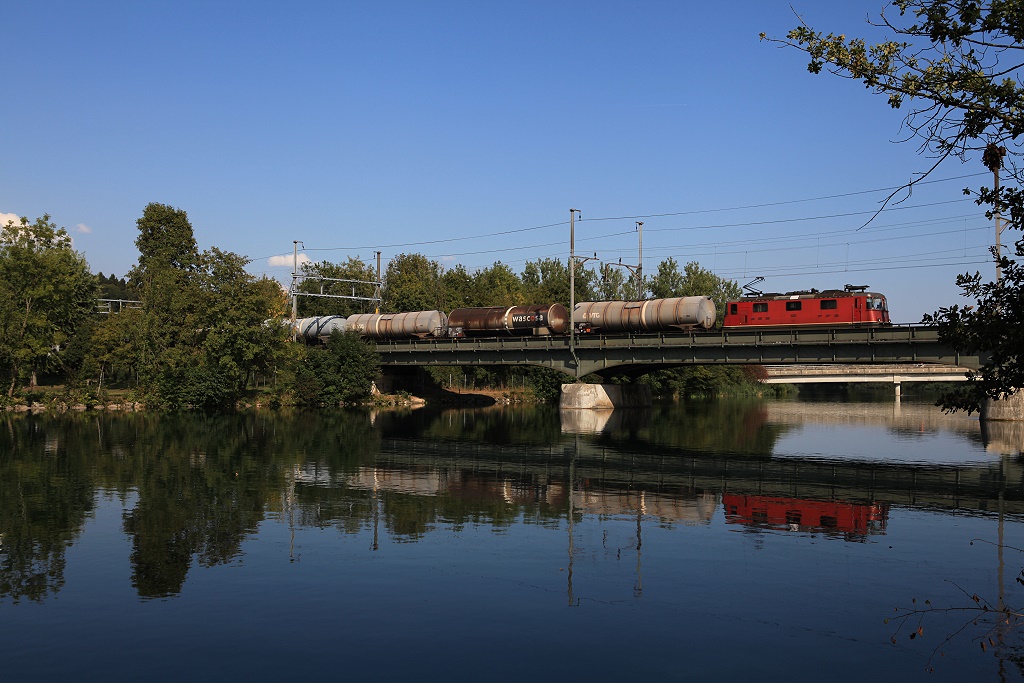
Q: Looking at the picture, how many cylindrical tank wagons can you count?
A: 4